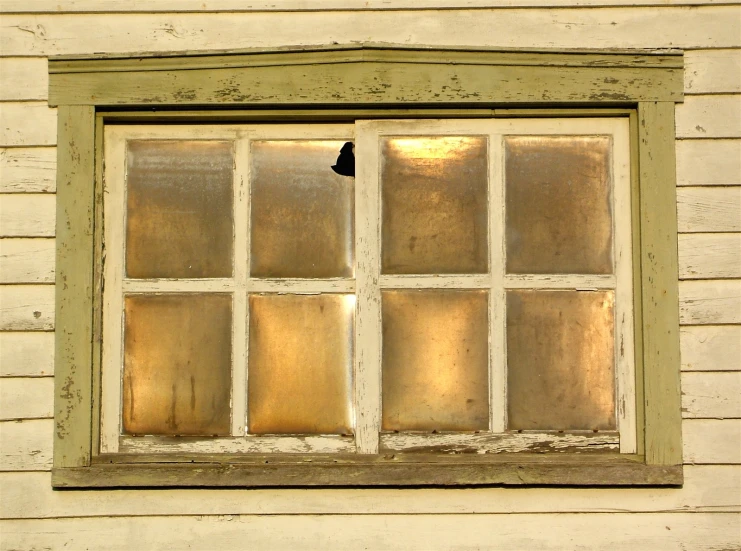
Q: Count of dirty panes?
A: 8